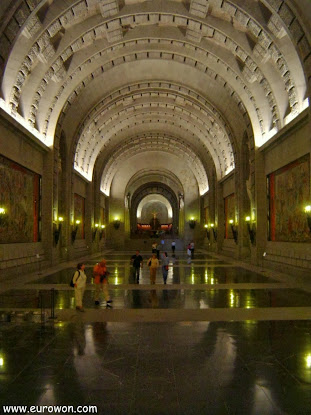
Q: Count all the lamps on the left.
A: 6